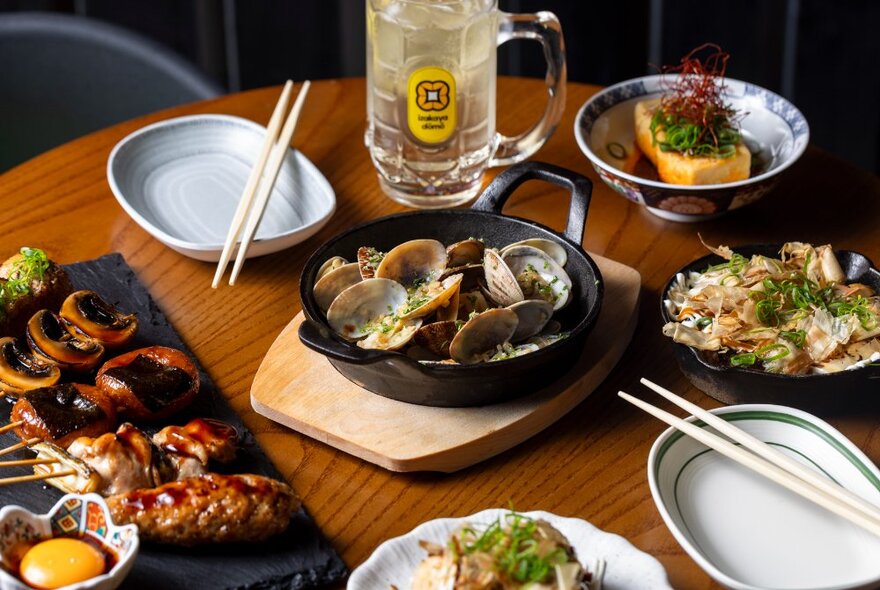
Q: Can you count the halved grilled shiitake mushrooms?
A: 3